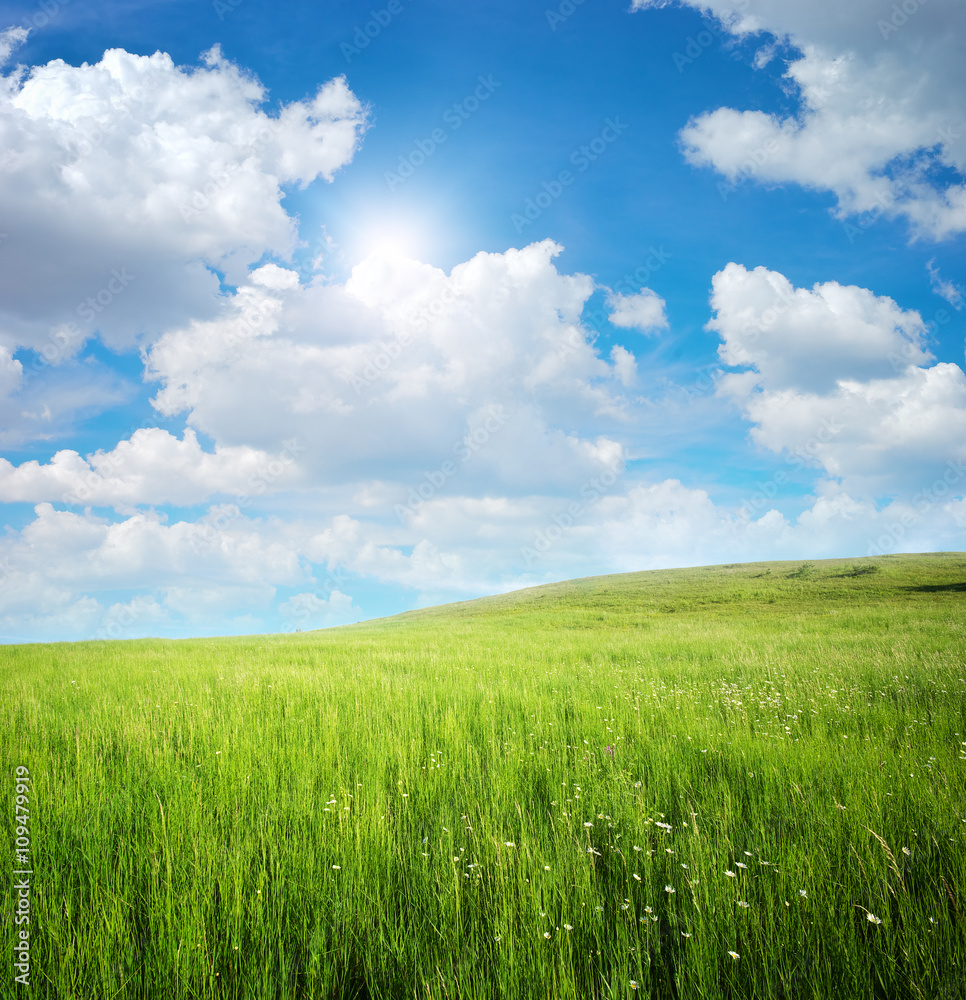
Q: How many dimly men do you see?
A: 0